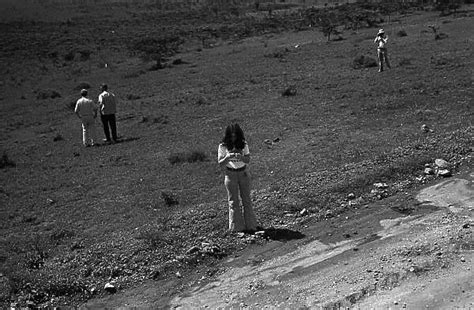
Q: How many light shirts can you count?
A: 4